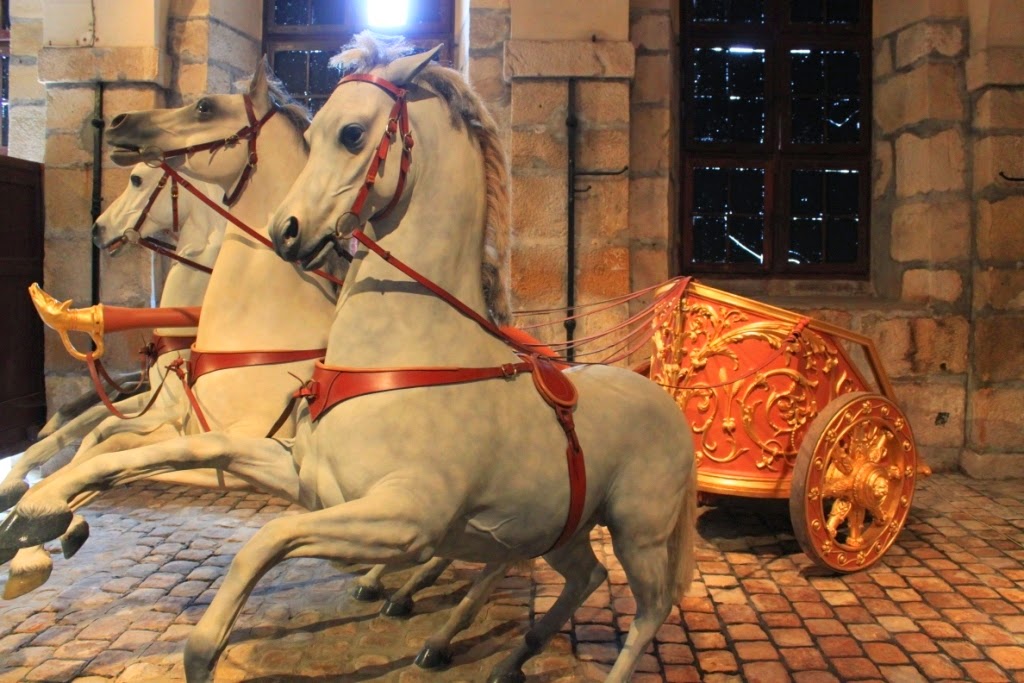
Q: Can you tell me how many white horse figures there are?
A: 3